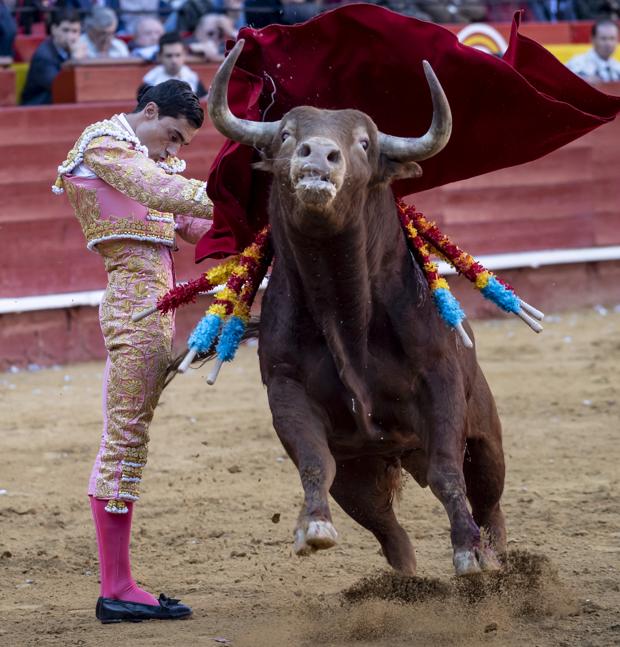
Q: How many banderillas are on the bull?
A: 6